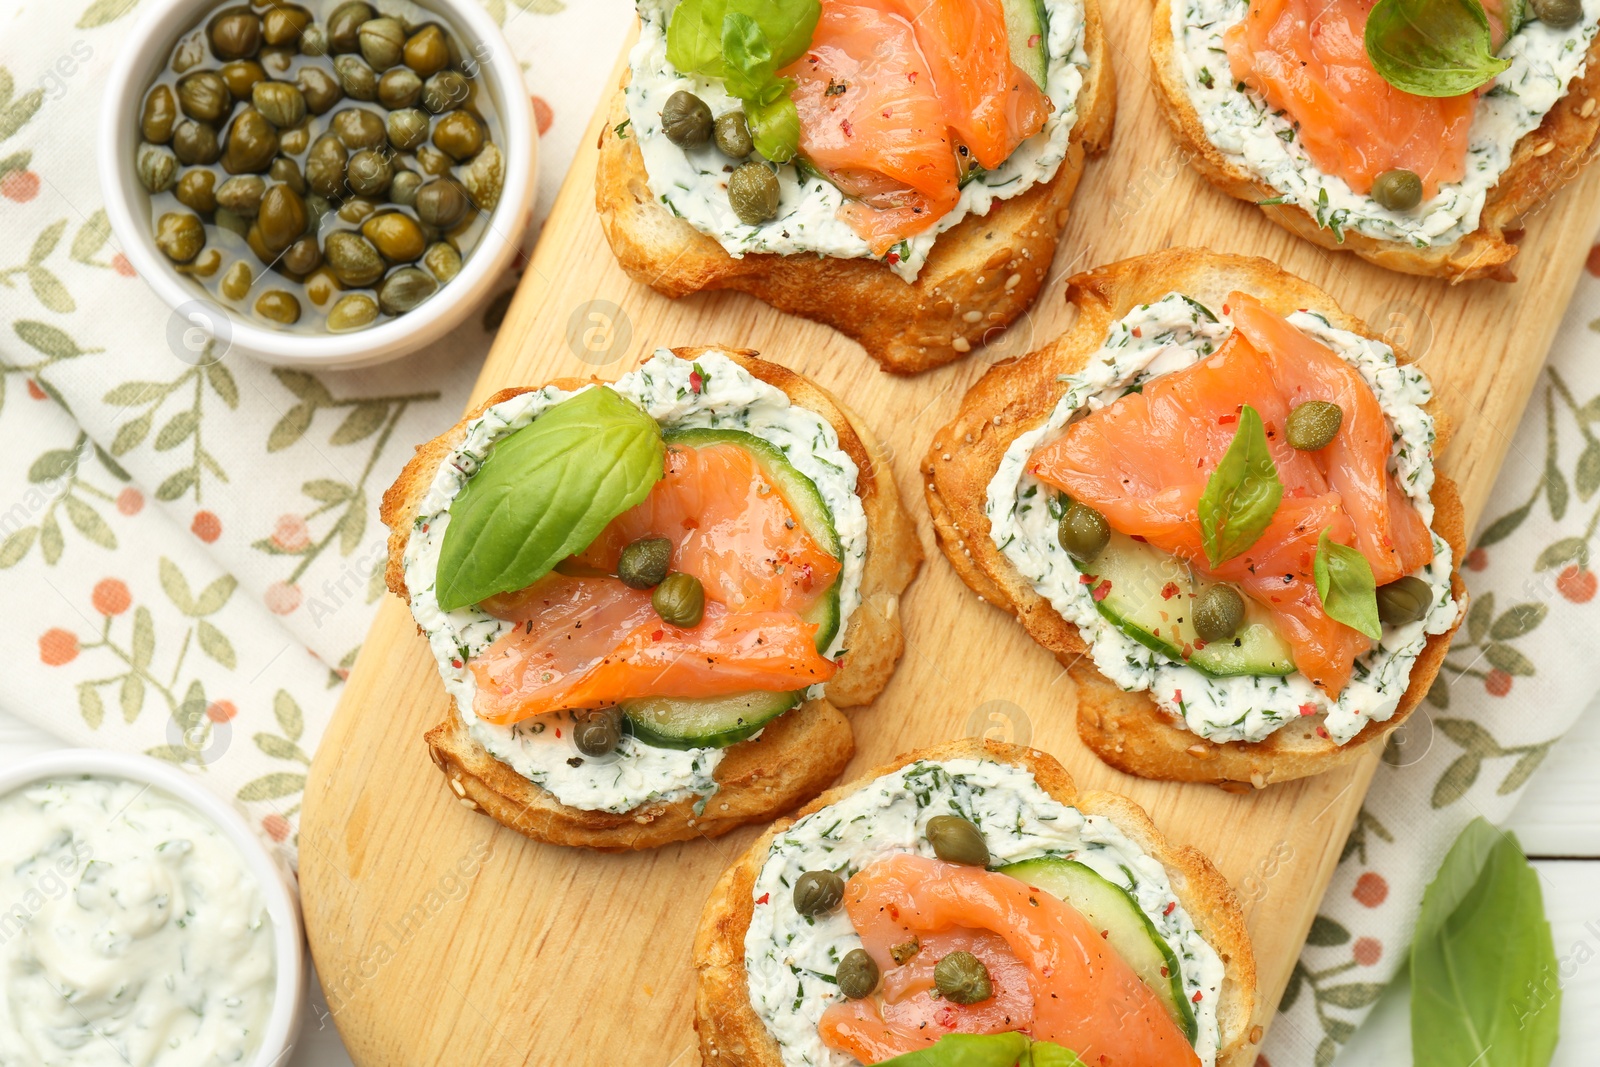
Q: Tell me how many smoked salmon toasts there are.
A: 5